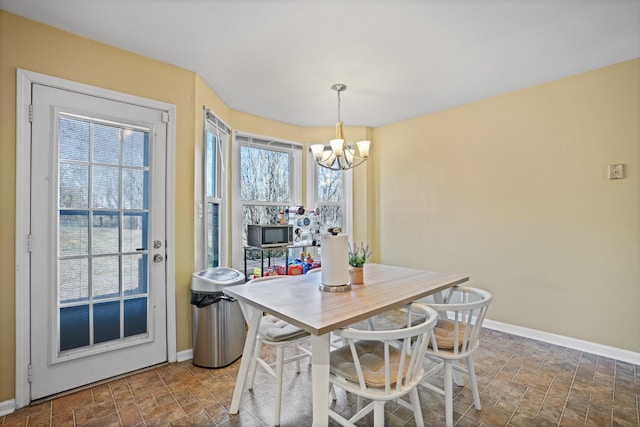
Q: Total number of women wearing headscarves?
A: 0